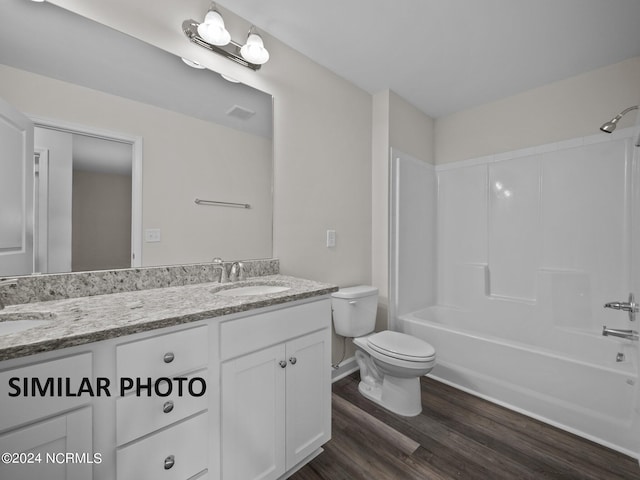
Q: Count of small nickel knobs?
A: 5